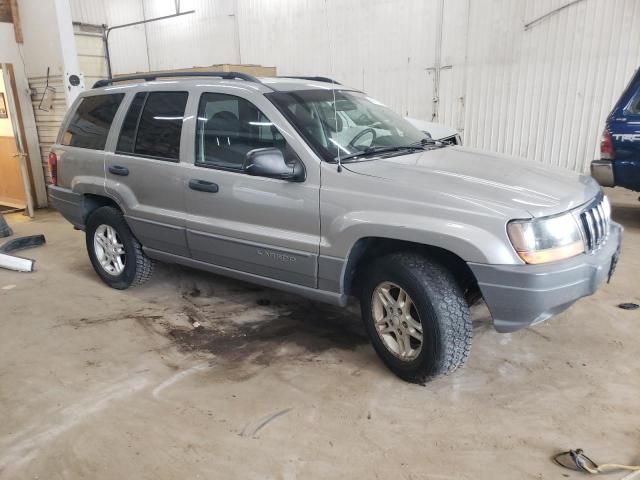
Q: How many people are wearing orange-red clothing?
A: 0